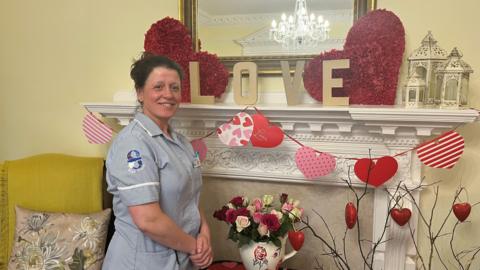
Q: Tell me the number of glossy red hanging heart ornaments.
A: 4